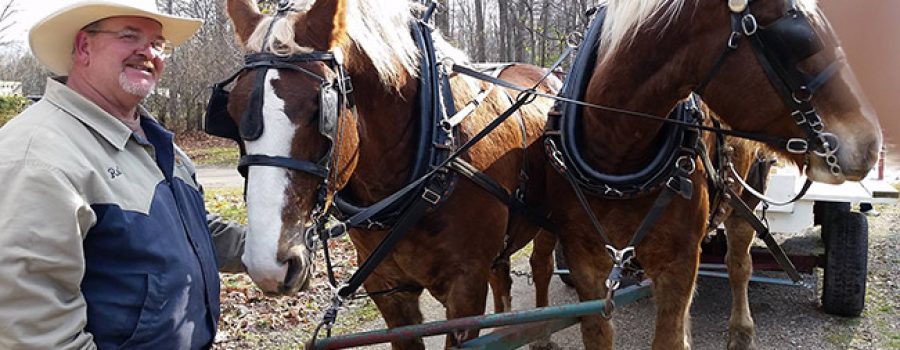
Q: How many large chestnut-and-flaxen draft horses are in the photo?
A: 2